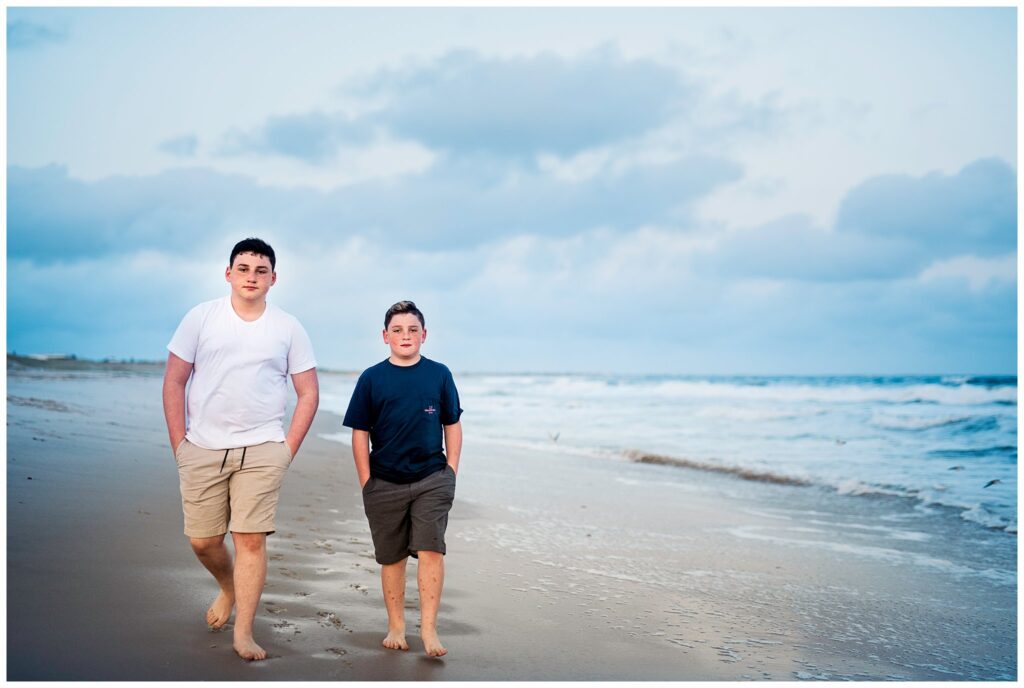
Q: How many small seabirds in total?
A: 4